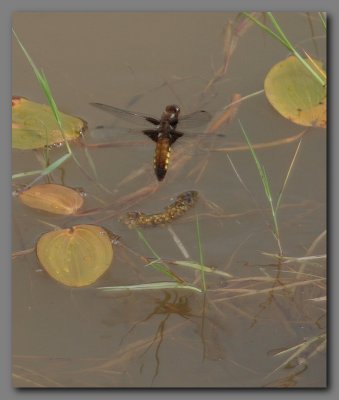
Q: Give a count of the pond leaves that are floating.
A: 4